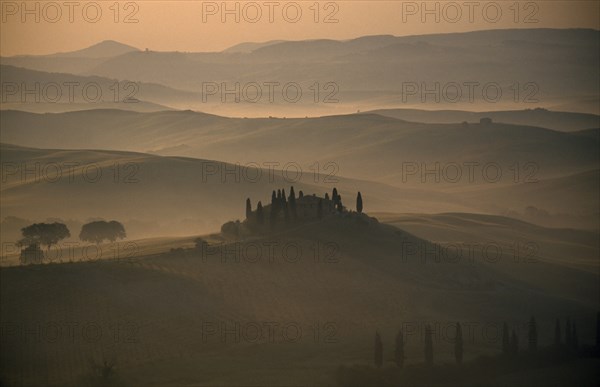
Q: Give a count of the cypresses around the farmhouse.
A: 11